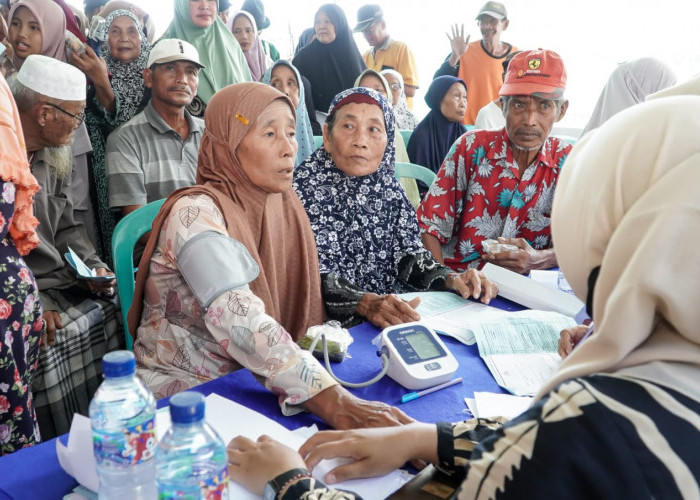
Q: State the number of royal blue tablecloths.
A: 1